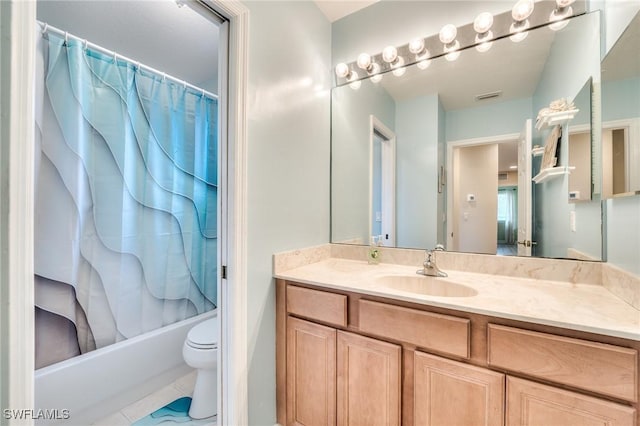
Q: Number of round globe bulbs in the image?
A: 8